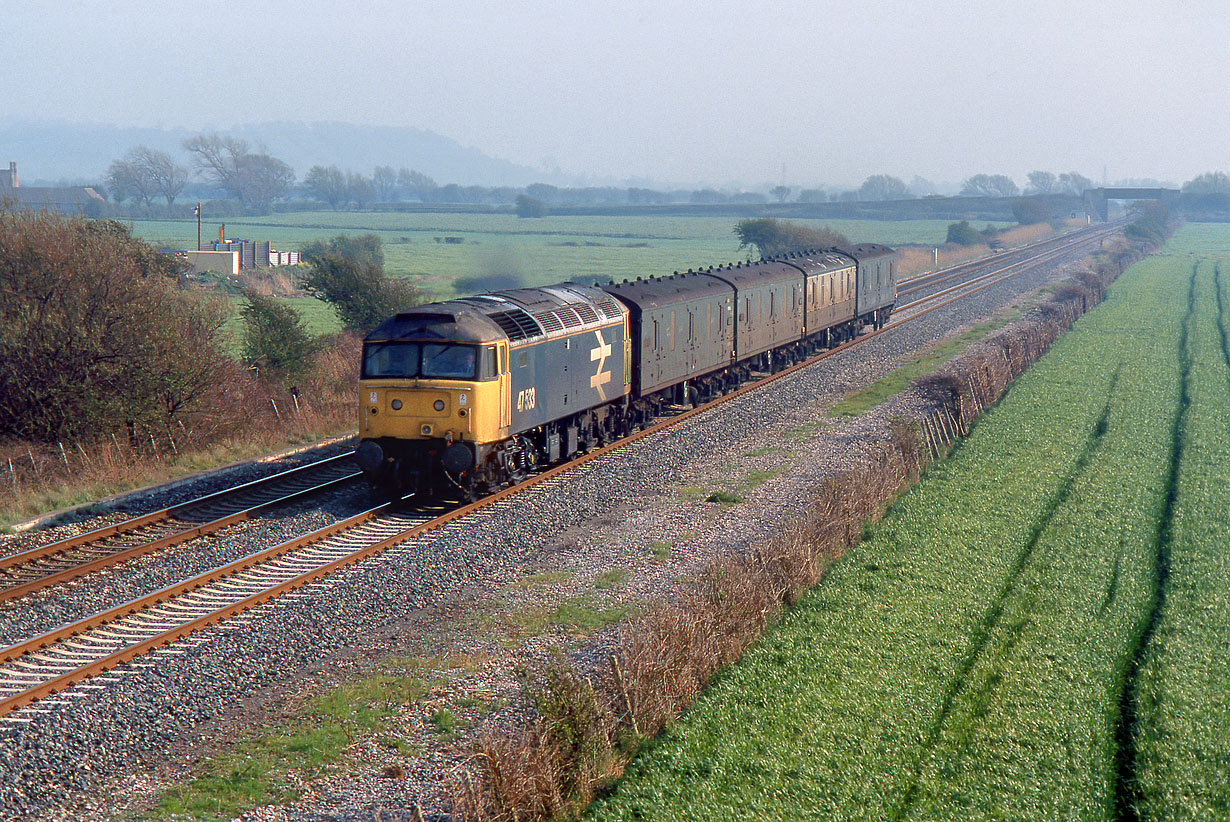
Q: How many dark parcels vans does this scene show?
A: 4